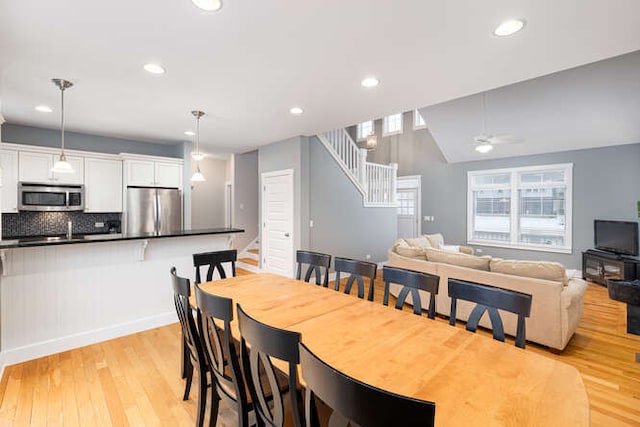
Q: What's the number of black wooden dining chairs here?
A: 9